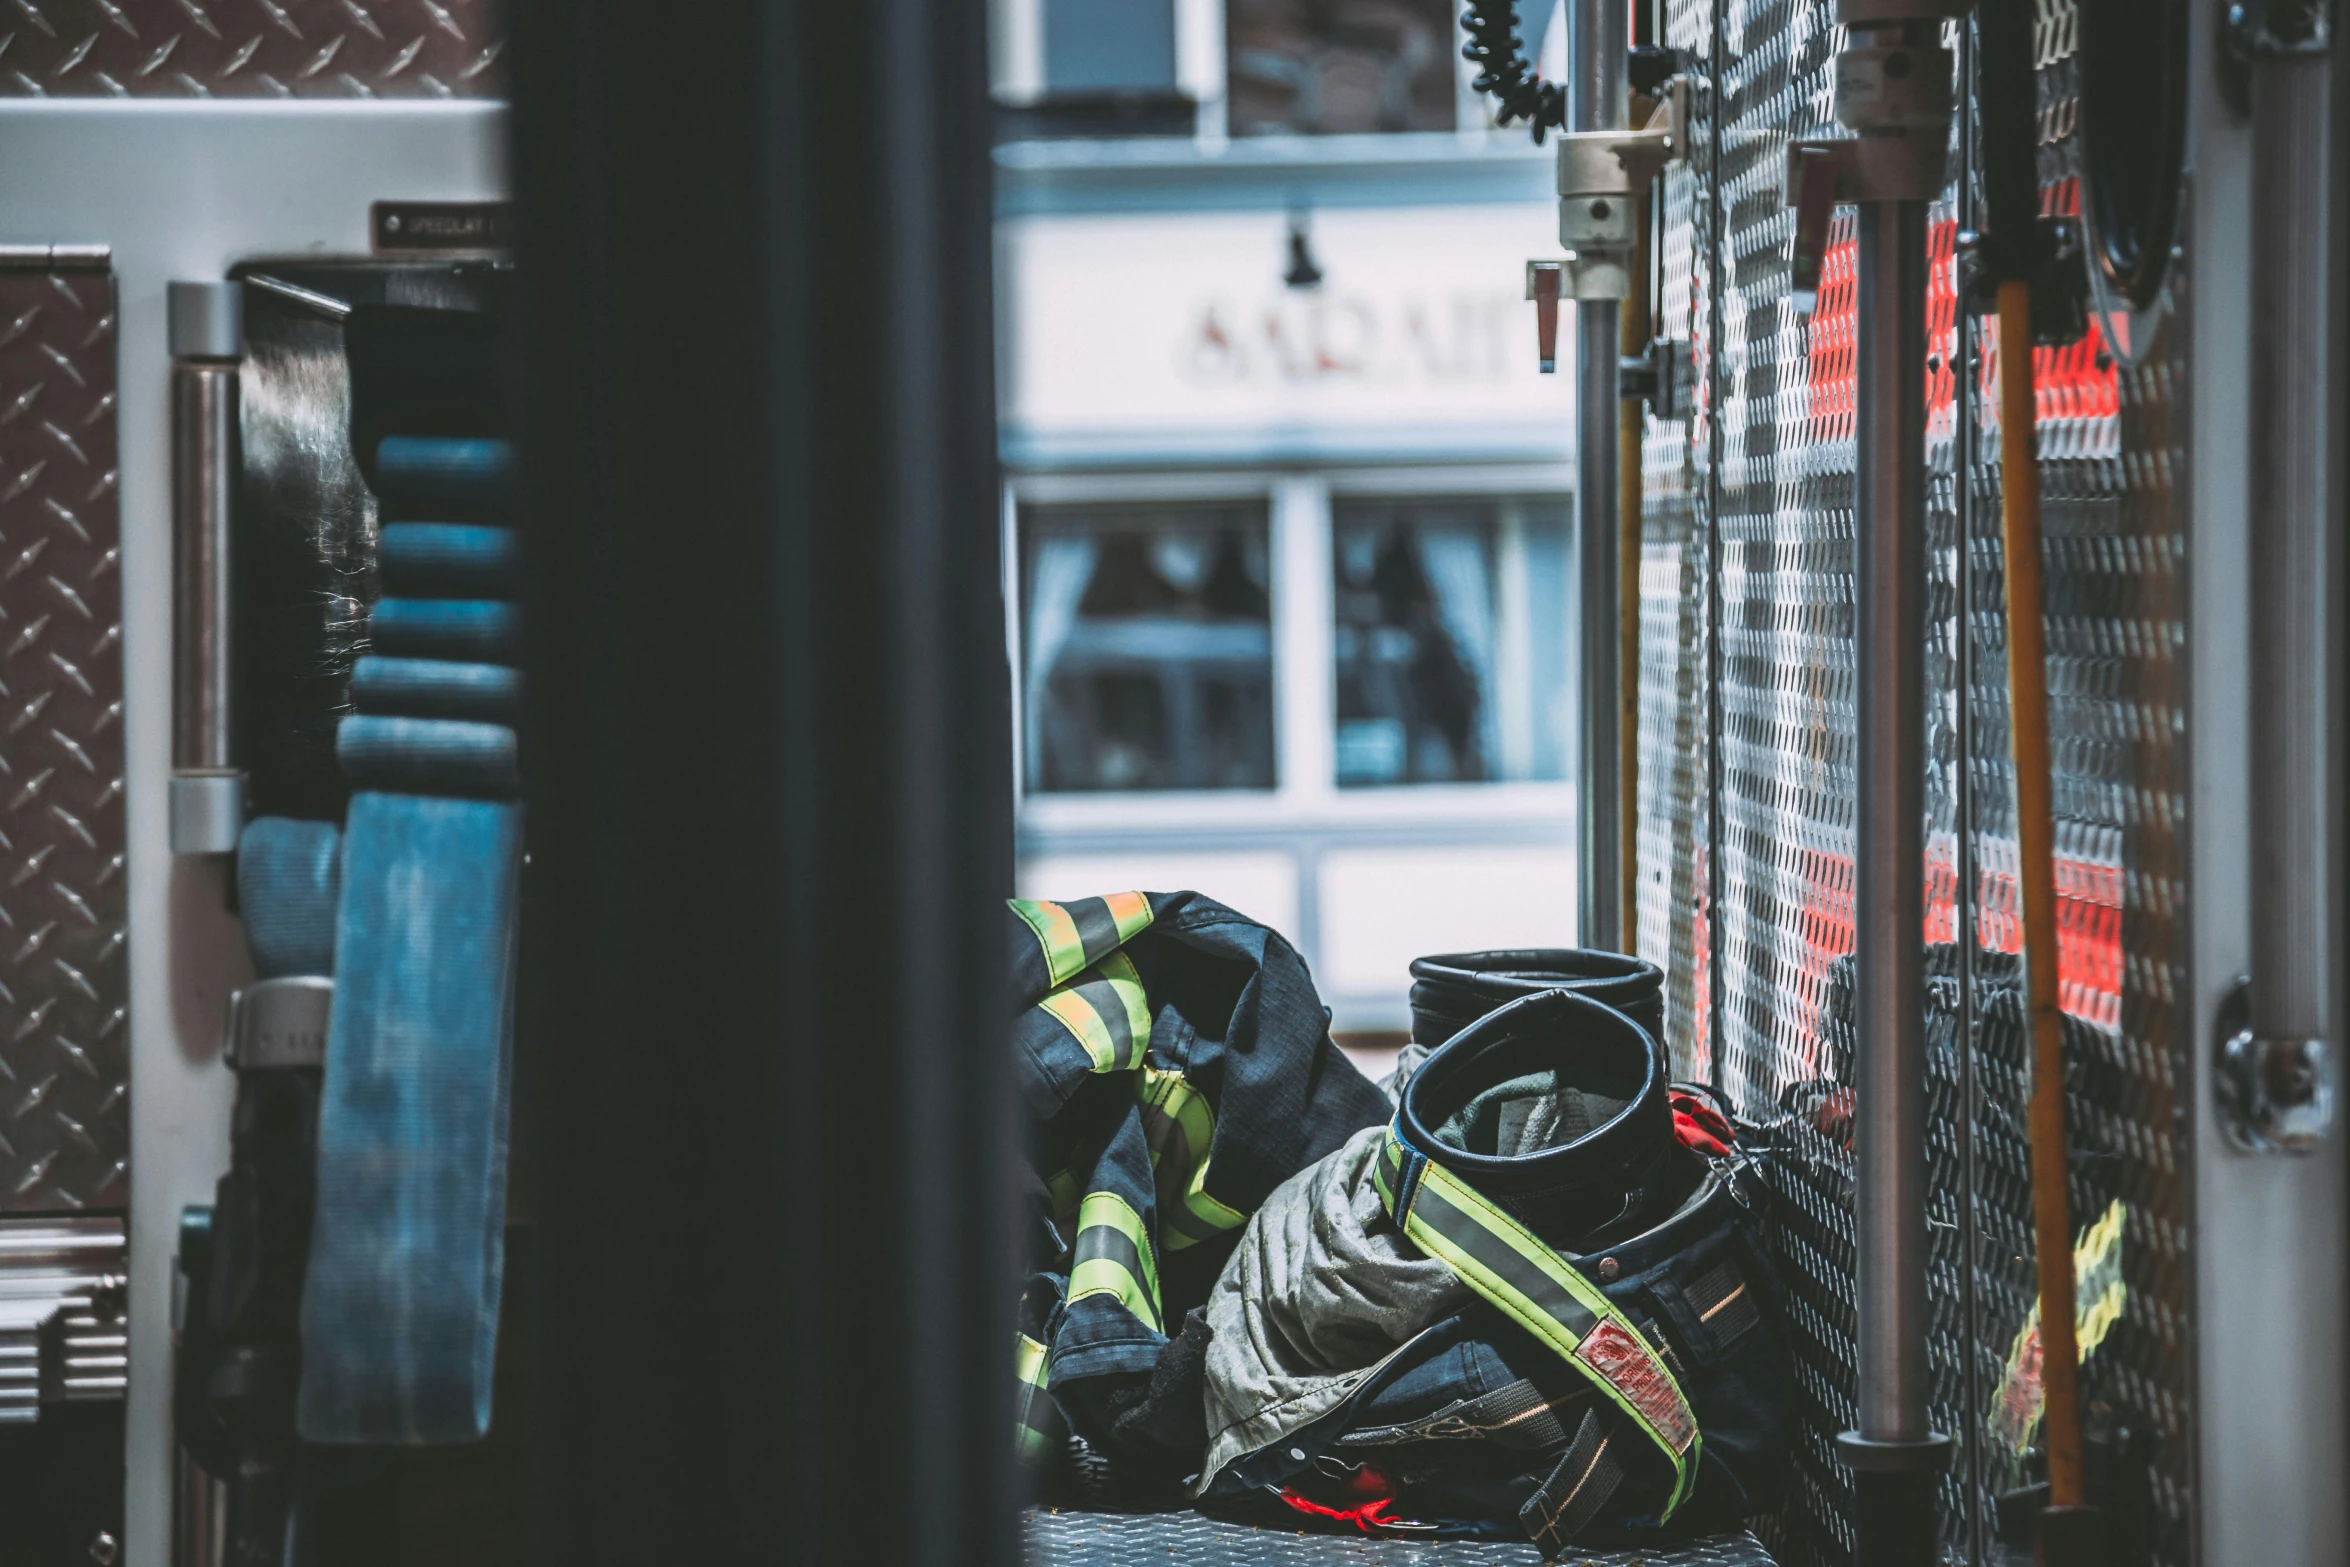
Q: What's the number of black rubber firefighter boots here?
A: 2